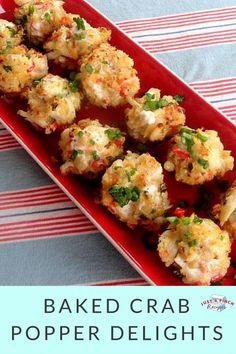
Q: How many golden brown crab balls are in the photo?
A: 12